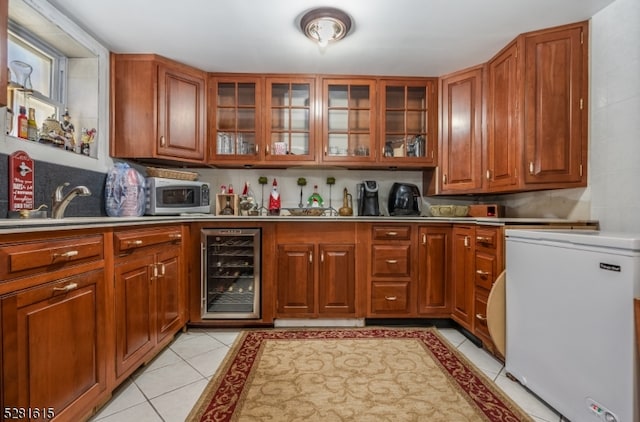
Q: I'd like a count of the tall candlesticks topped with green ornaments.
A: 3